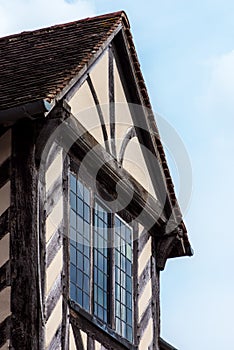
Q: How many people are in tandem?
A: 0